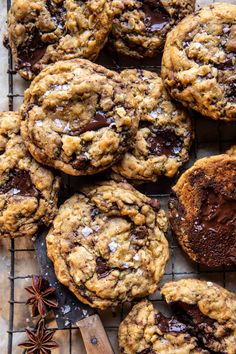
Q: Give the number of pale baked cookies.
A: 8